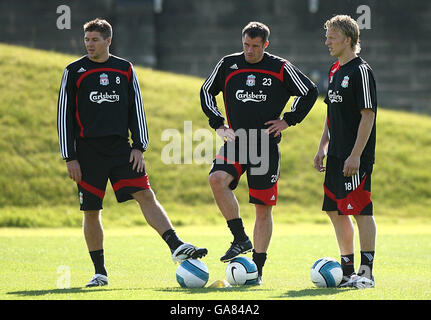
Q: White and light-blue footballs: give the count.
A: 3